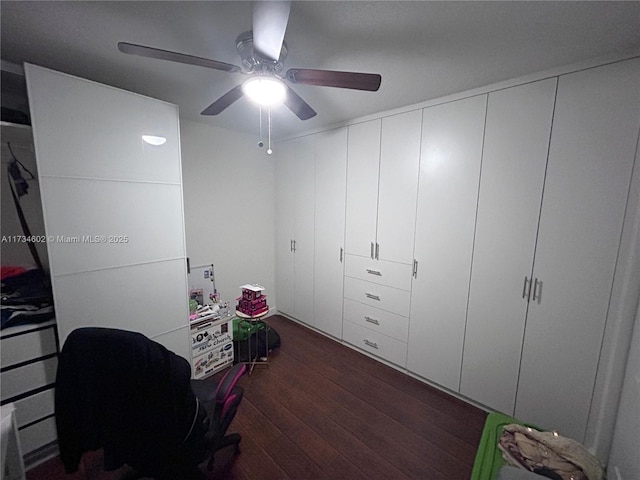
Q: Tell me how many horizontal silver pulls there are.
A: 4